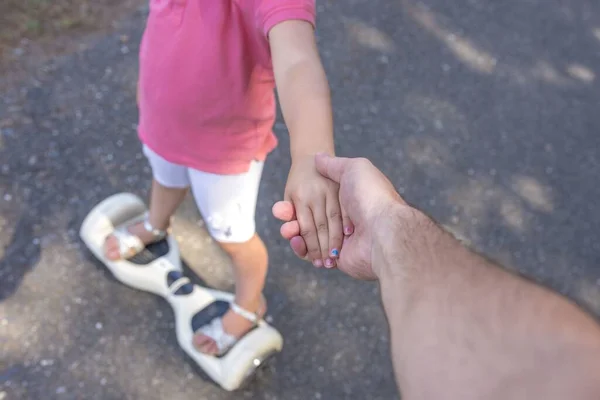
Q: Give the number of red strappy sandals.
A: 0